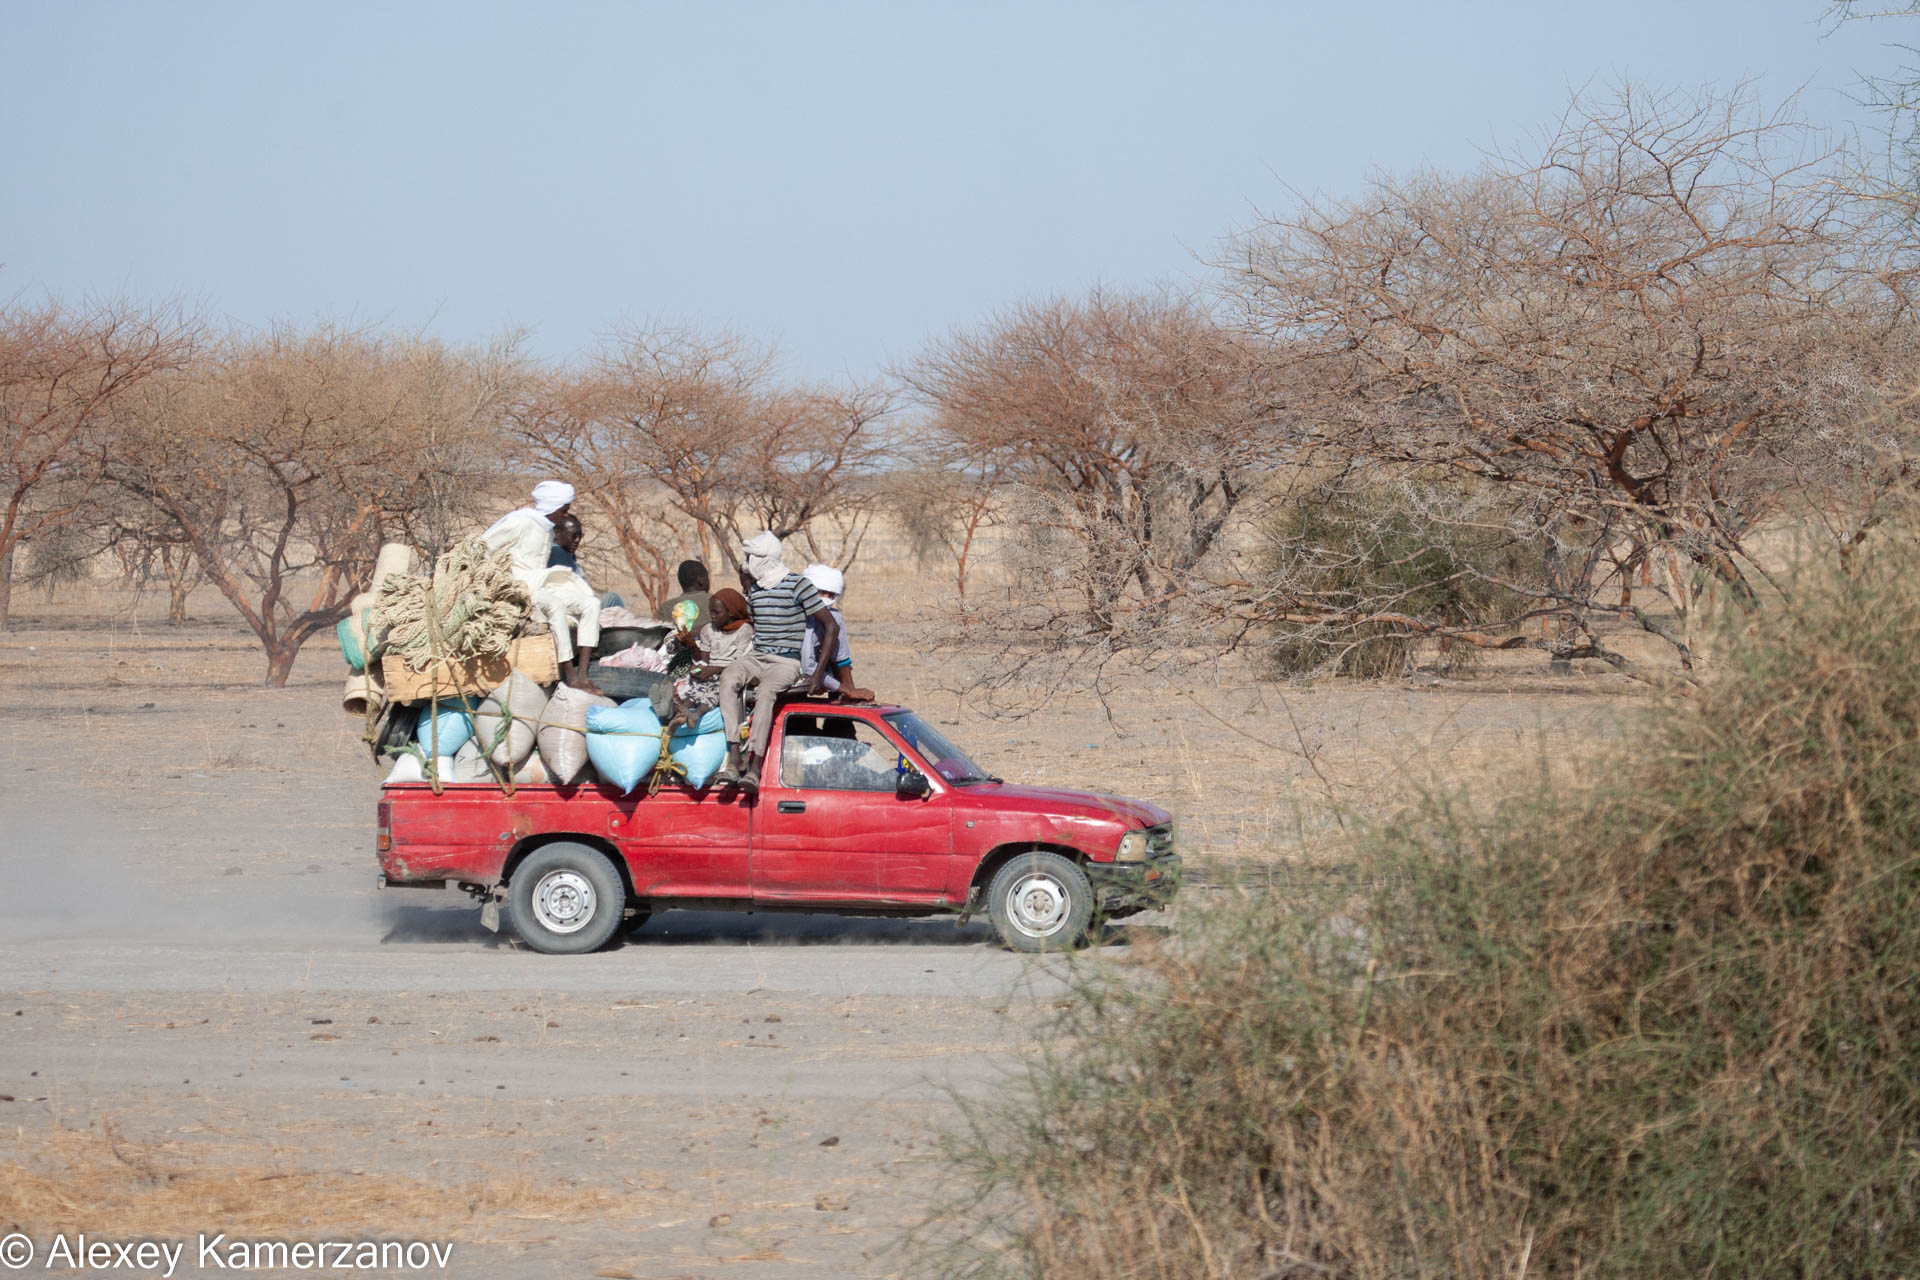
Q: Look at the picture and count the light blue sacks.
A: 3